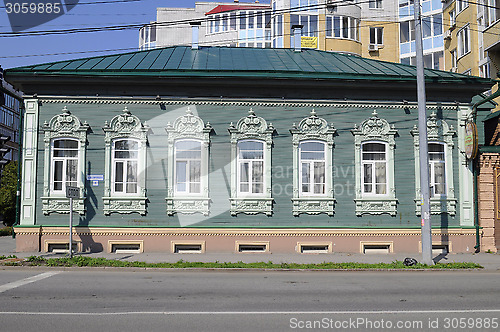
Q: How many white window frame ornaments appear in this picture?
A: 7